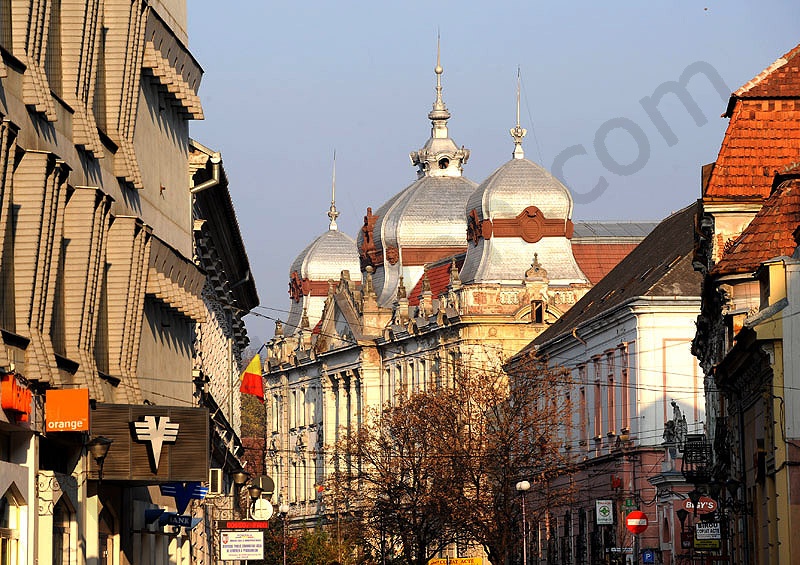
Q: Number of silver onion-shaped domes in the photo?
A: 3